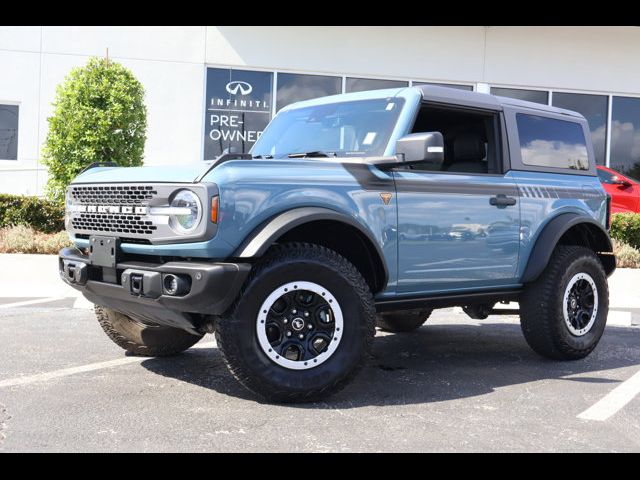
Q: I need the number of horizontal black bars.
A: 2